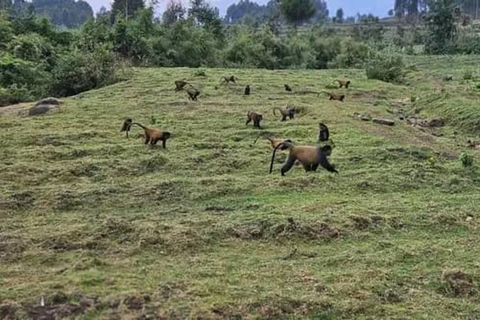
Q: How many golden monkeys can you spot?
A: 14